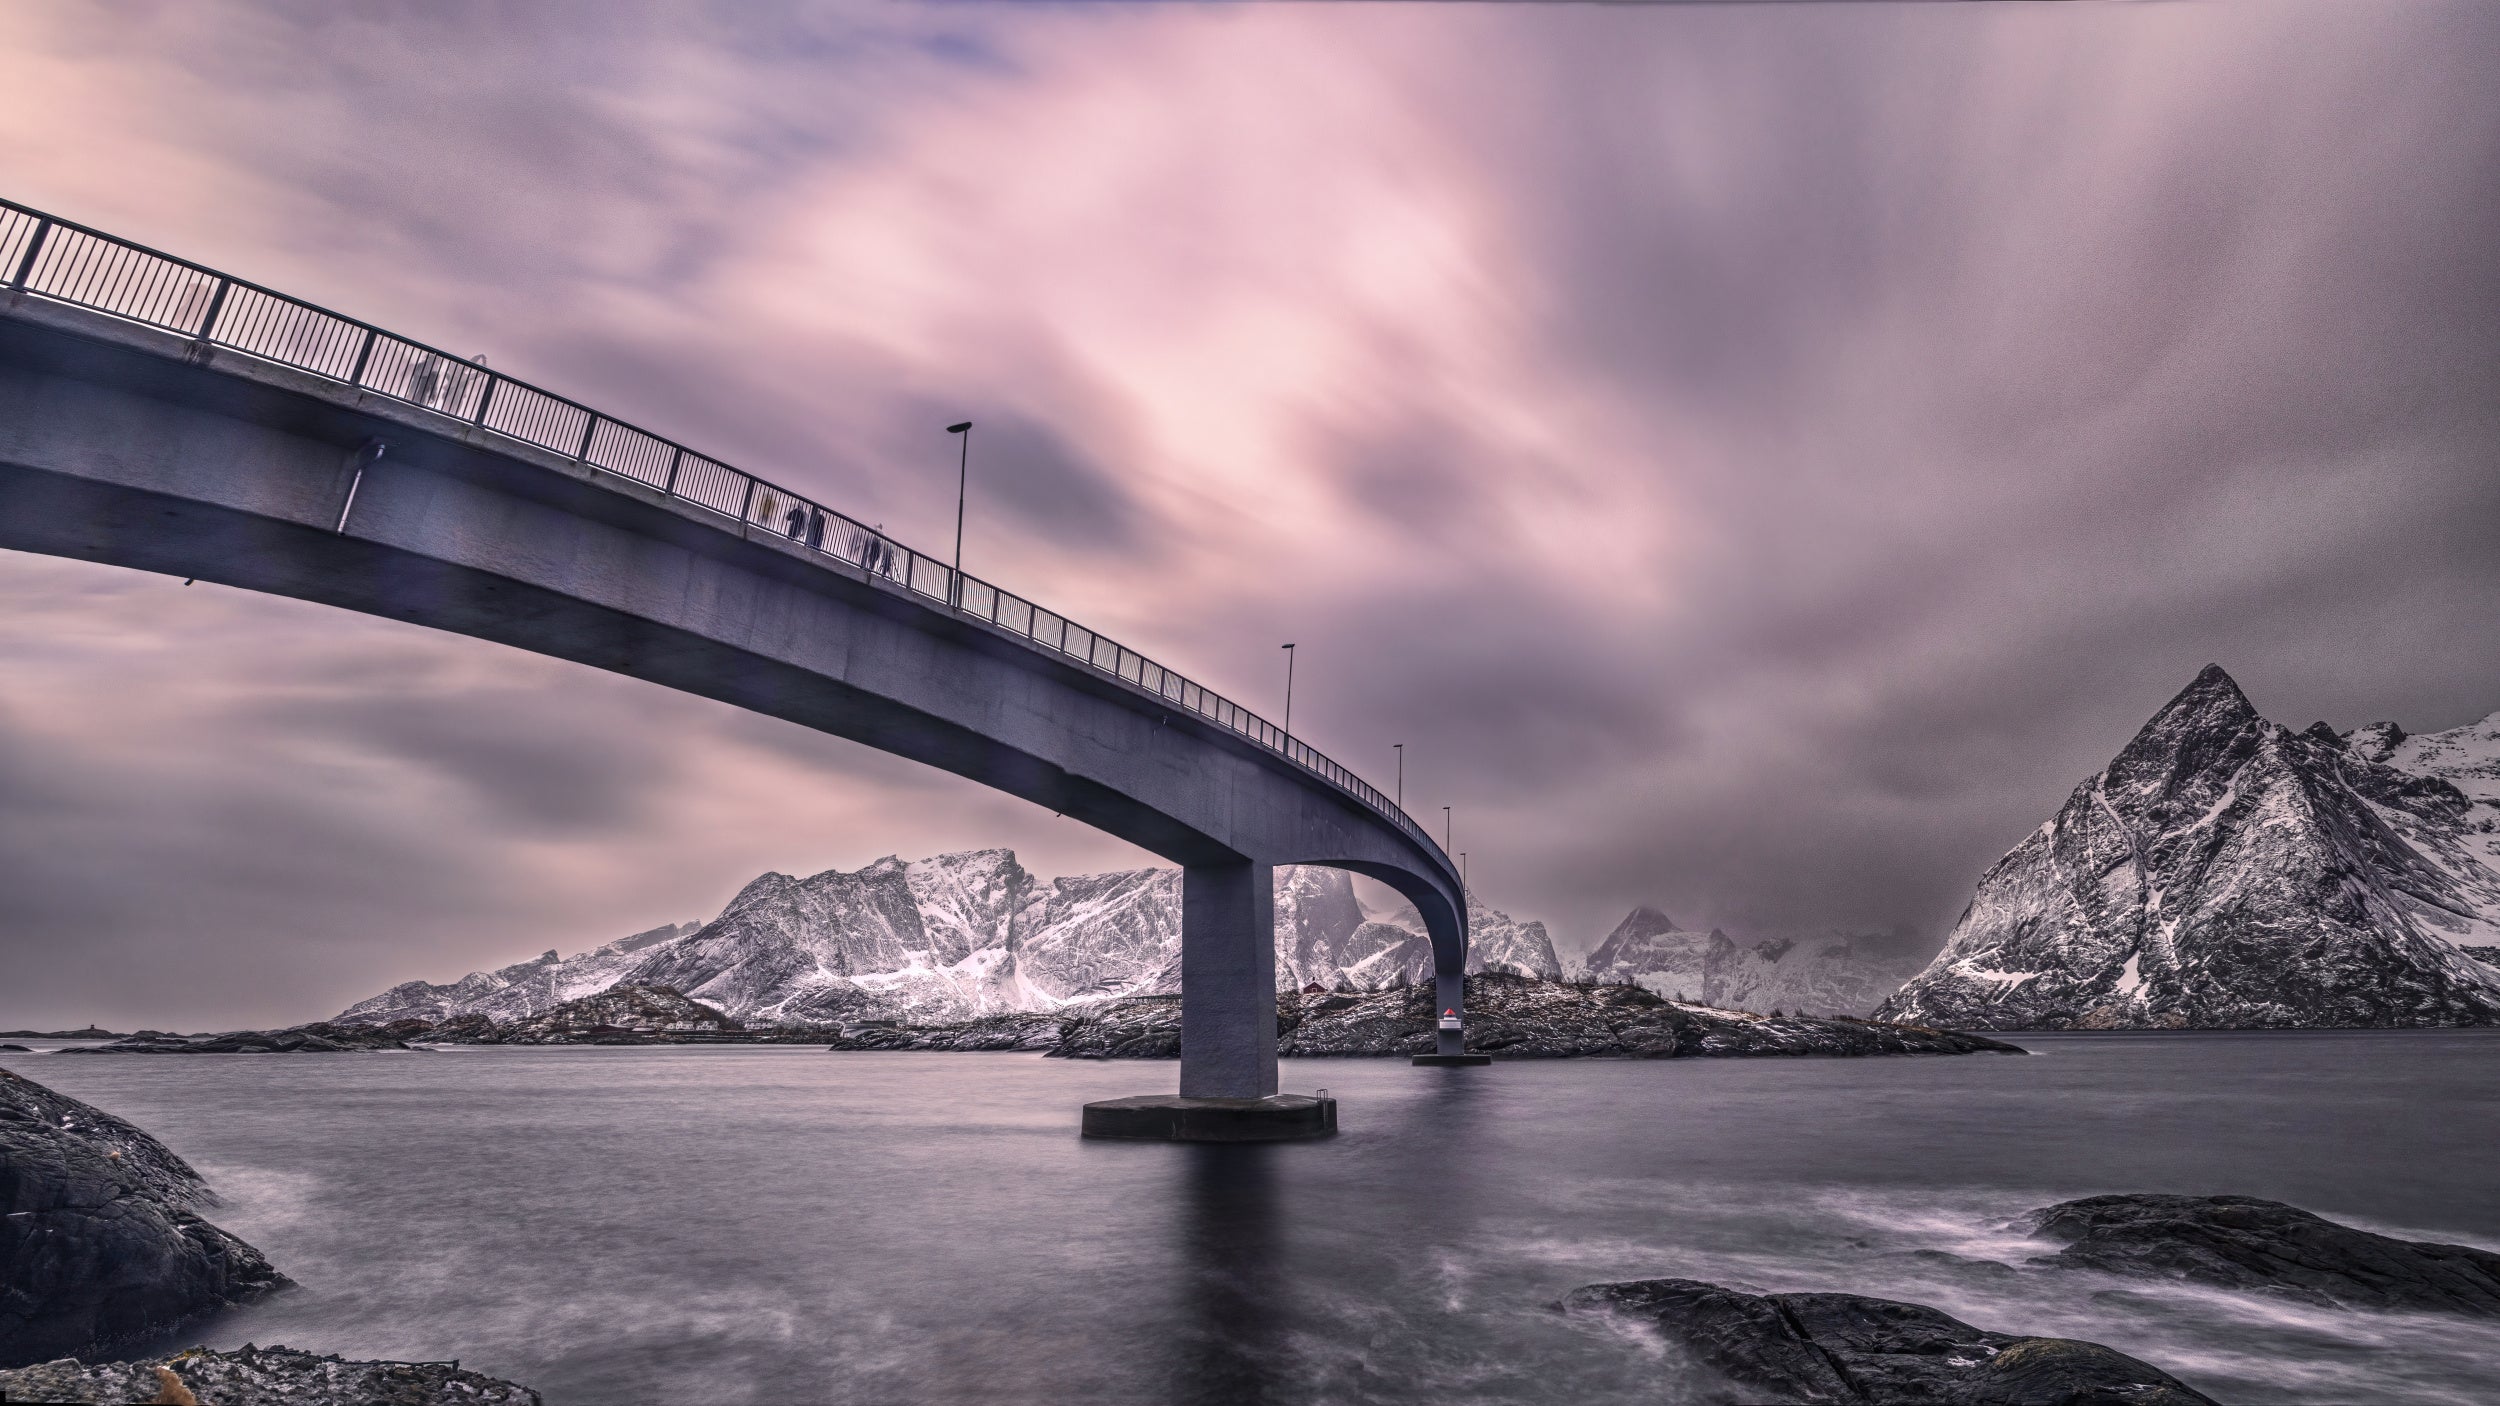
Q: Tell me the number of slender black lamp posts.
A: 5